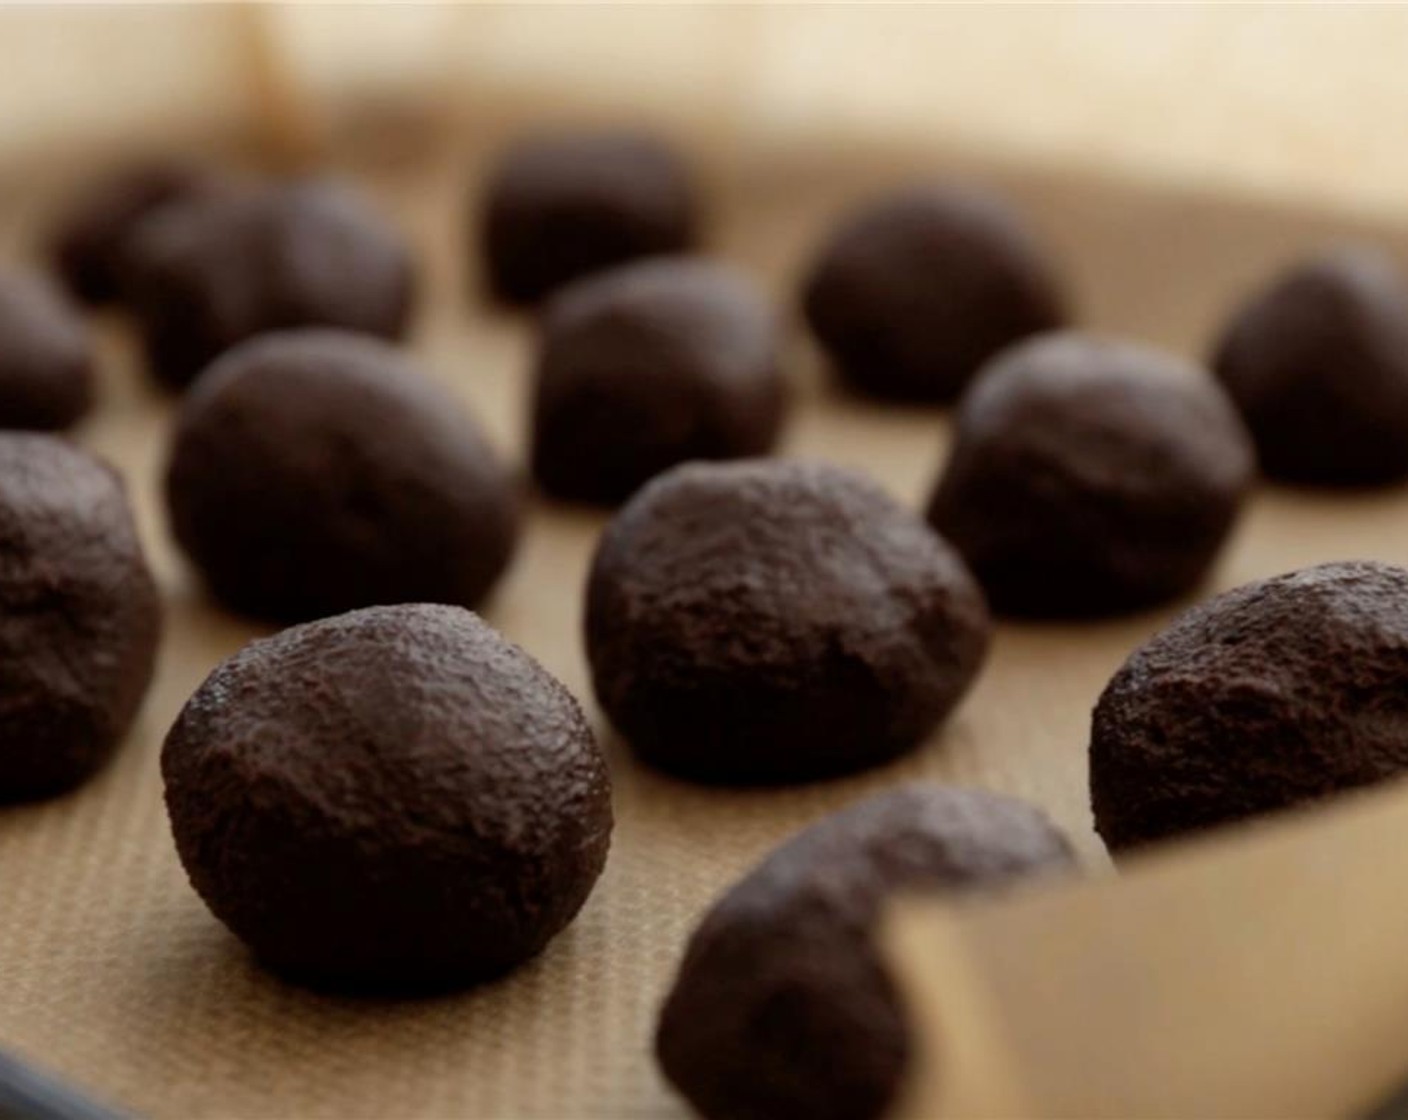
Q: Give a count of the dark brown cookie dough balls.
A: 14